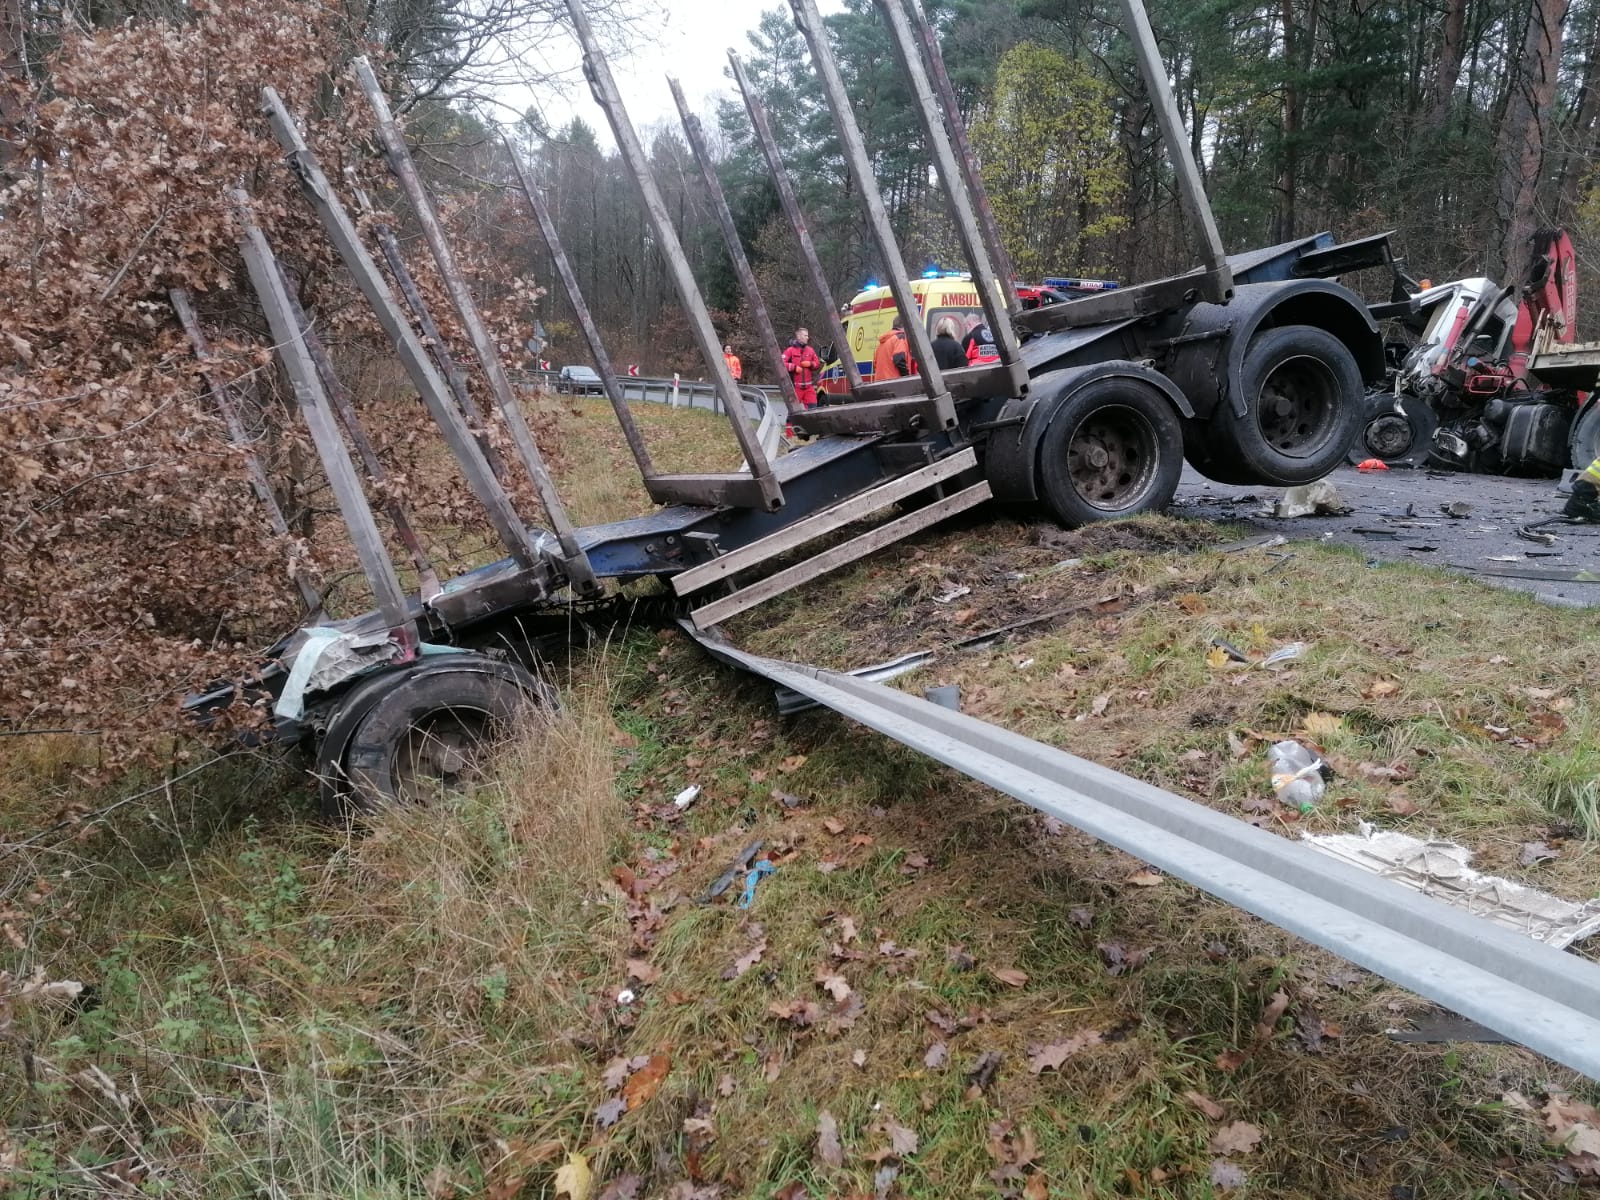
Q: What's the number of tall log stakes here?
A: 14